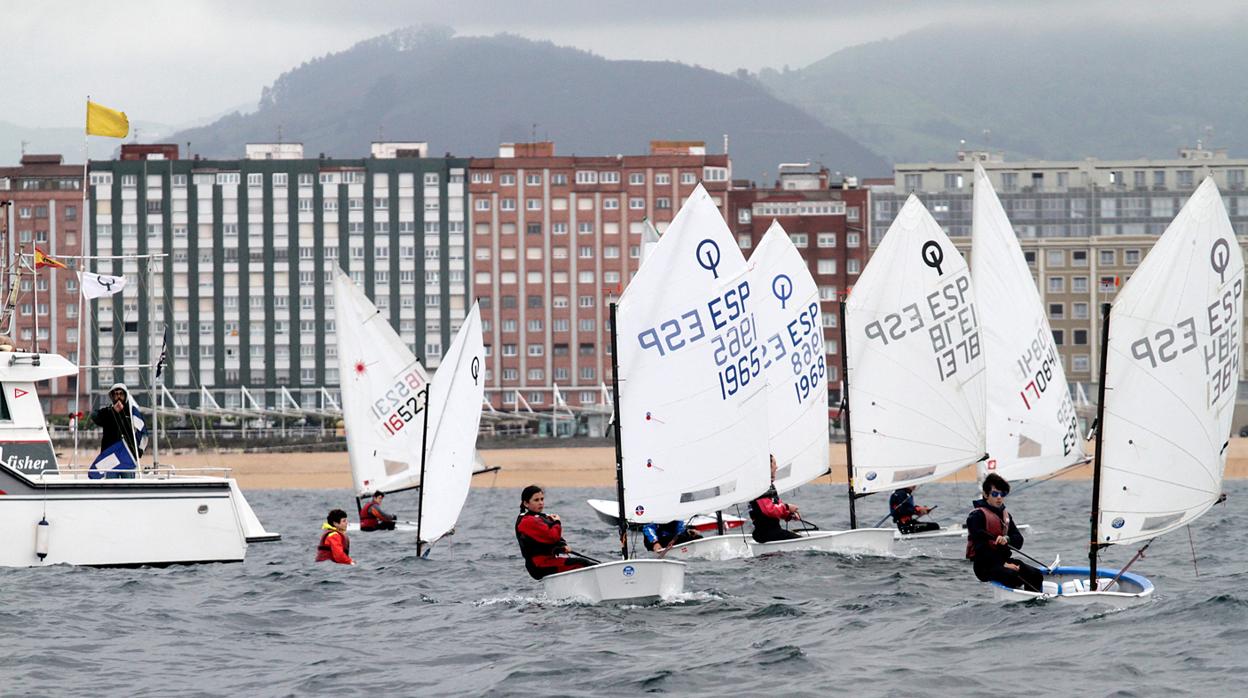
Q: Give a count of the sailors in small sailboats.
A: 7